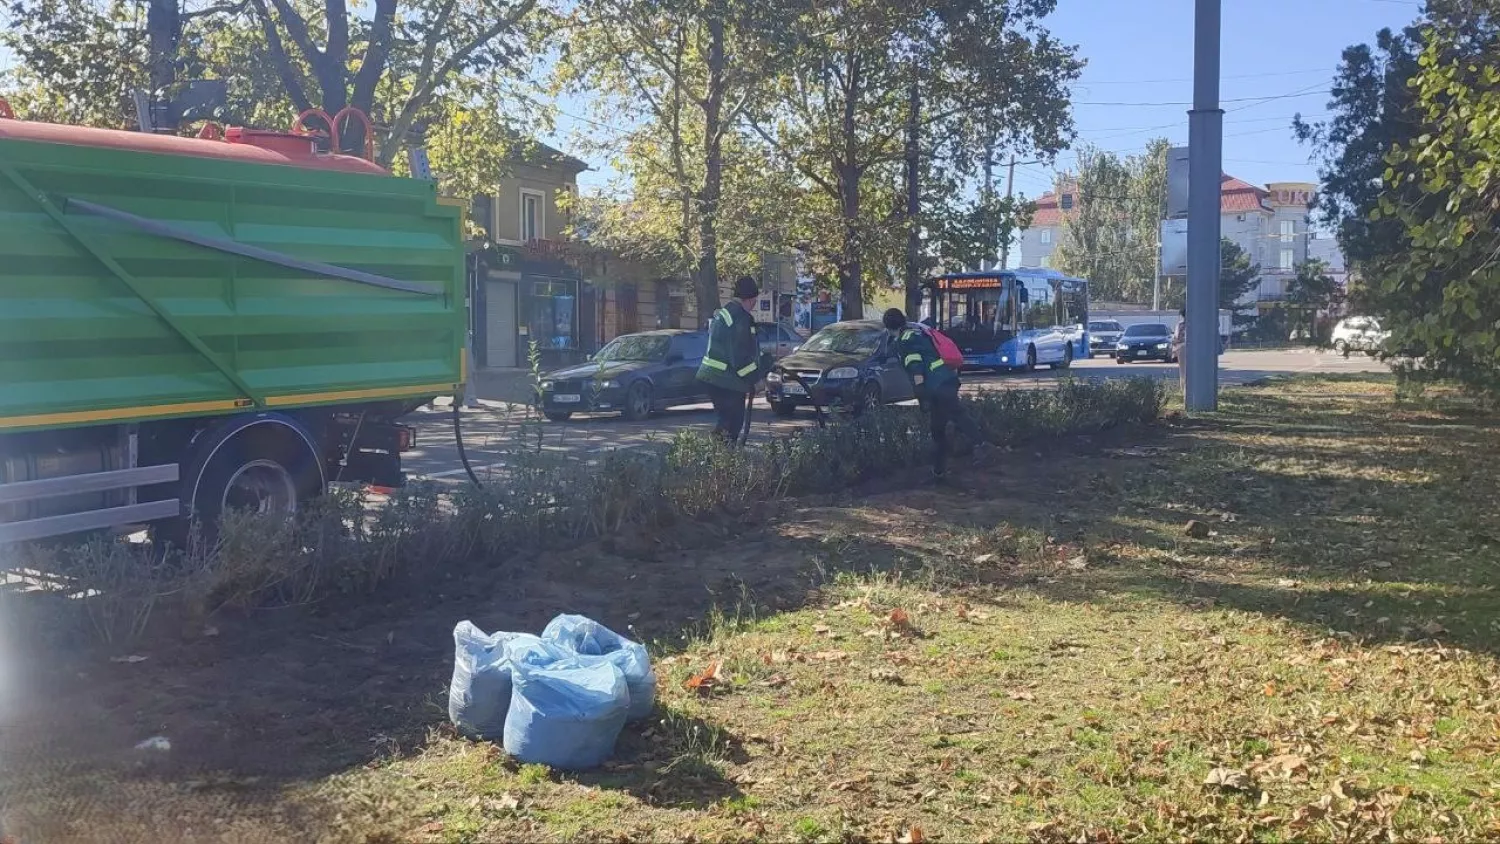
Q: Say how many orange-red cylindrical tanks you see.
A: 1